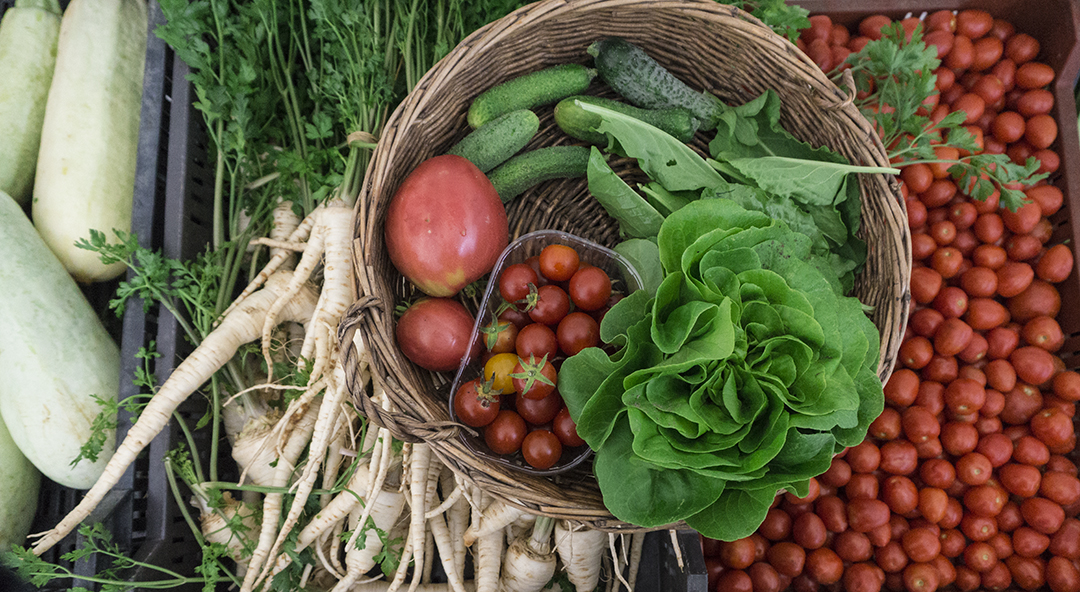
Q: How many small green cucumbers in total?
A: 5